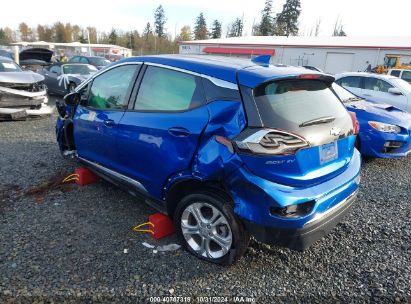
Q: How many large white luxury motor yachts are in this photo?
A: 0